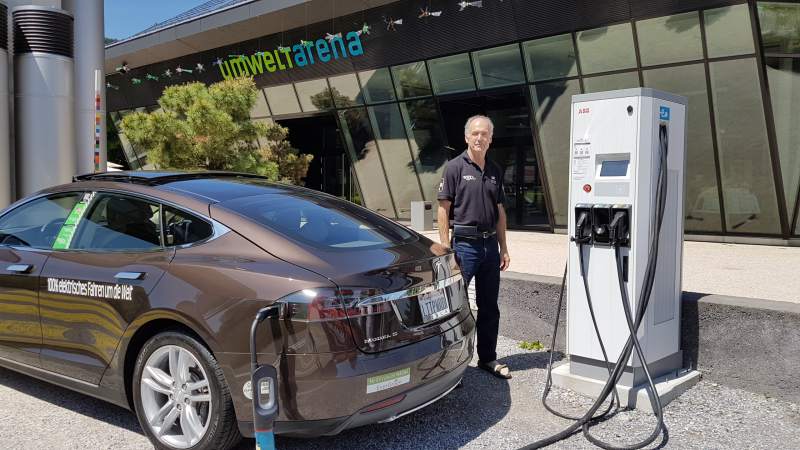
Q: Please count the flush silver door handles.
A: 2